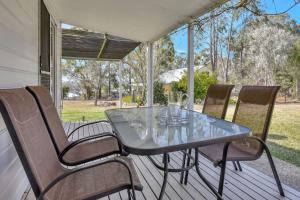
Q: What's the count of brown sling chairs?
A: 4